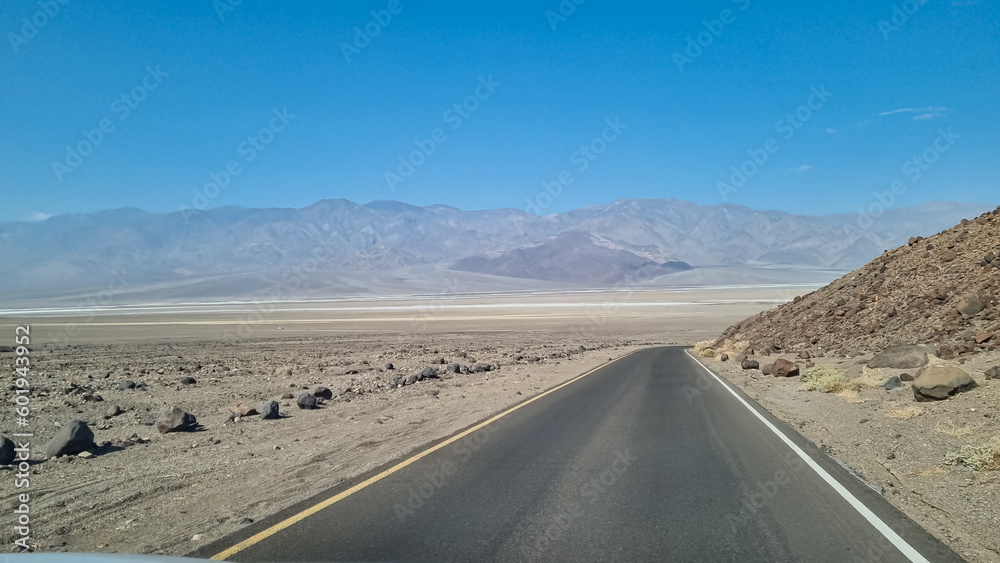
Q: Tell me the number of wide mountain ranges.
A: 1